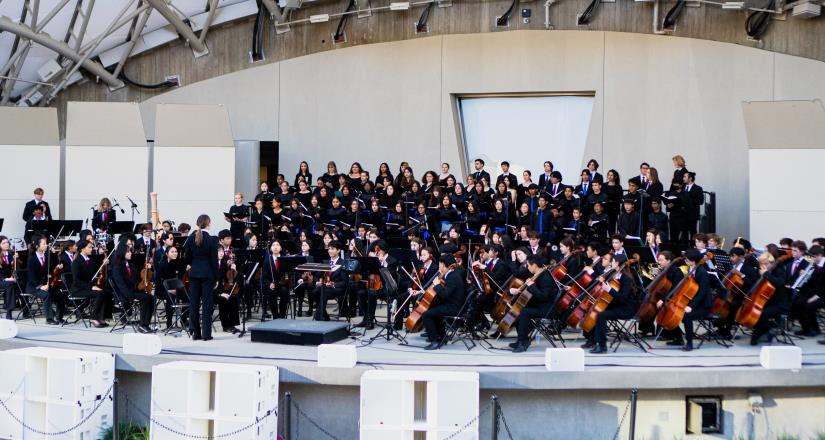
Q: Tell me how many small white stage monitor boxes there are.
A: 5